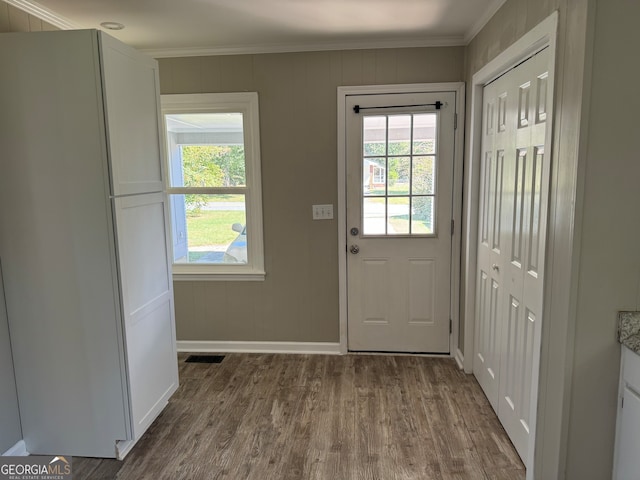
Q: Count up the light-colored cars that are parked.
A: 1